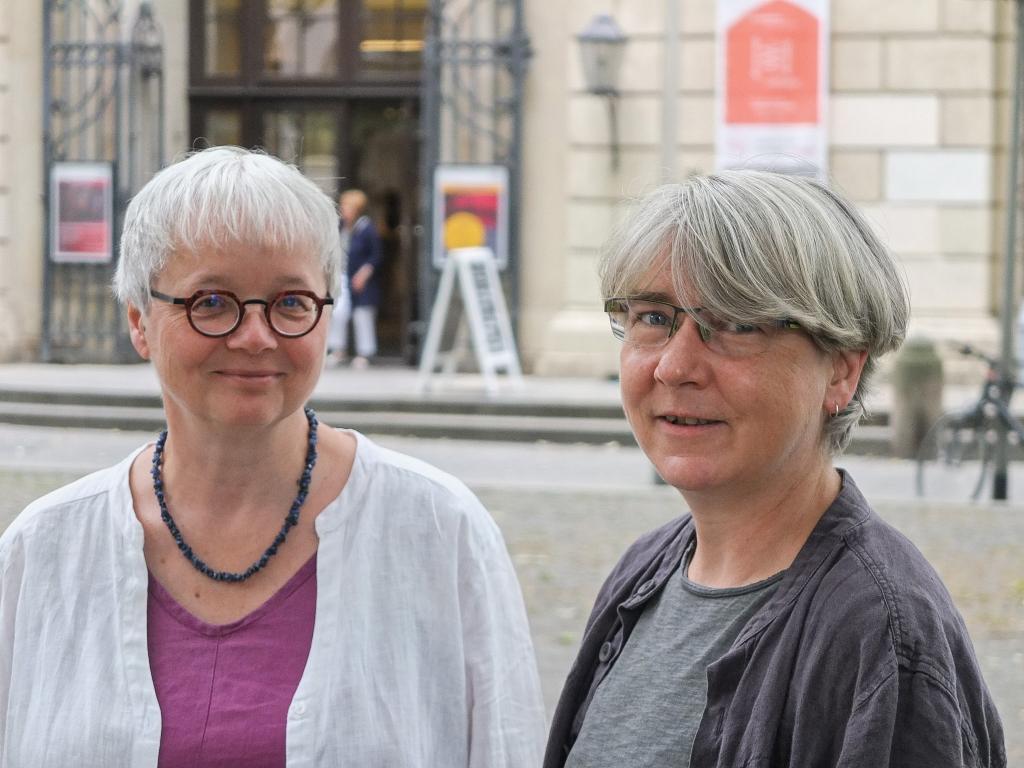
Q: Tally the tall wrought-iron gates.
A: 2